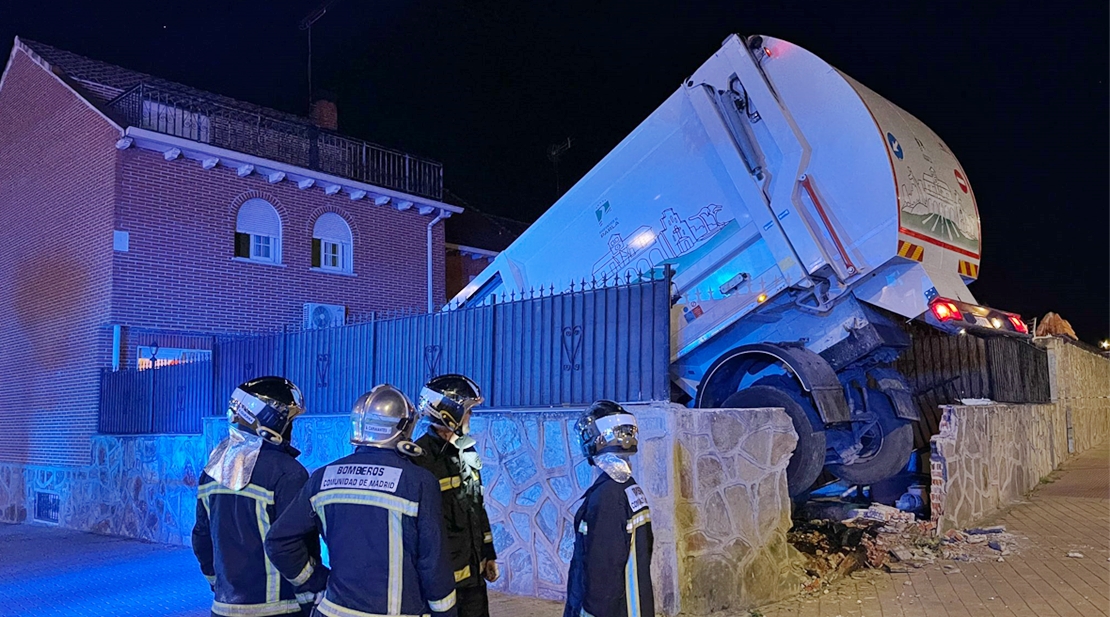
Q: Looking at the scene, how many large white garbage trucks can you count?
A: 1